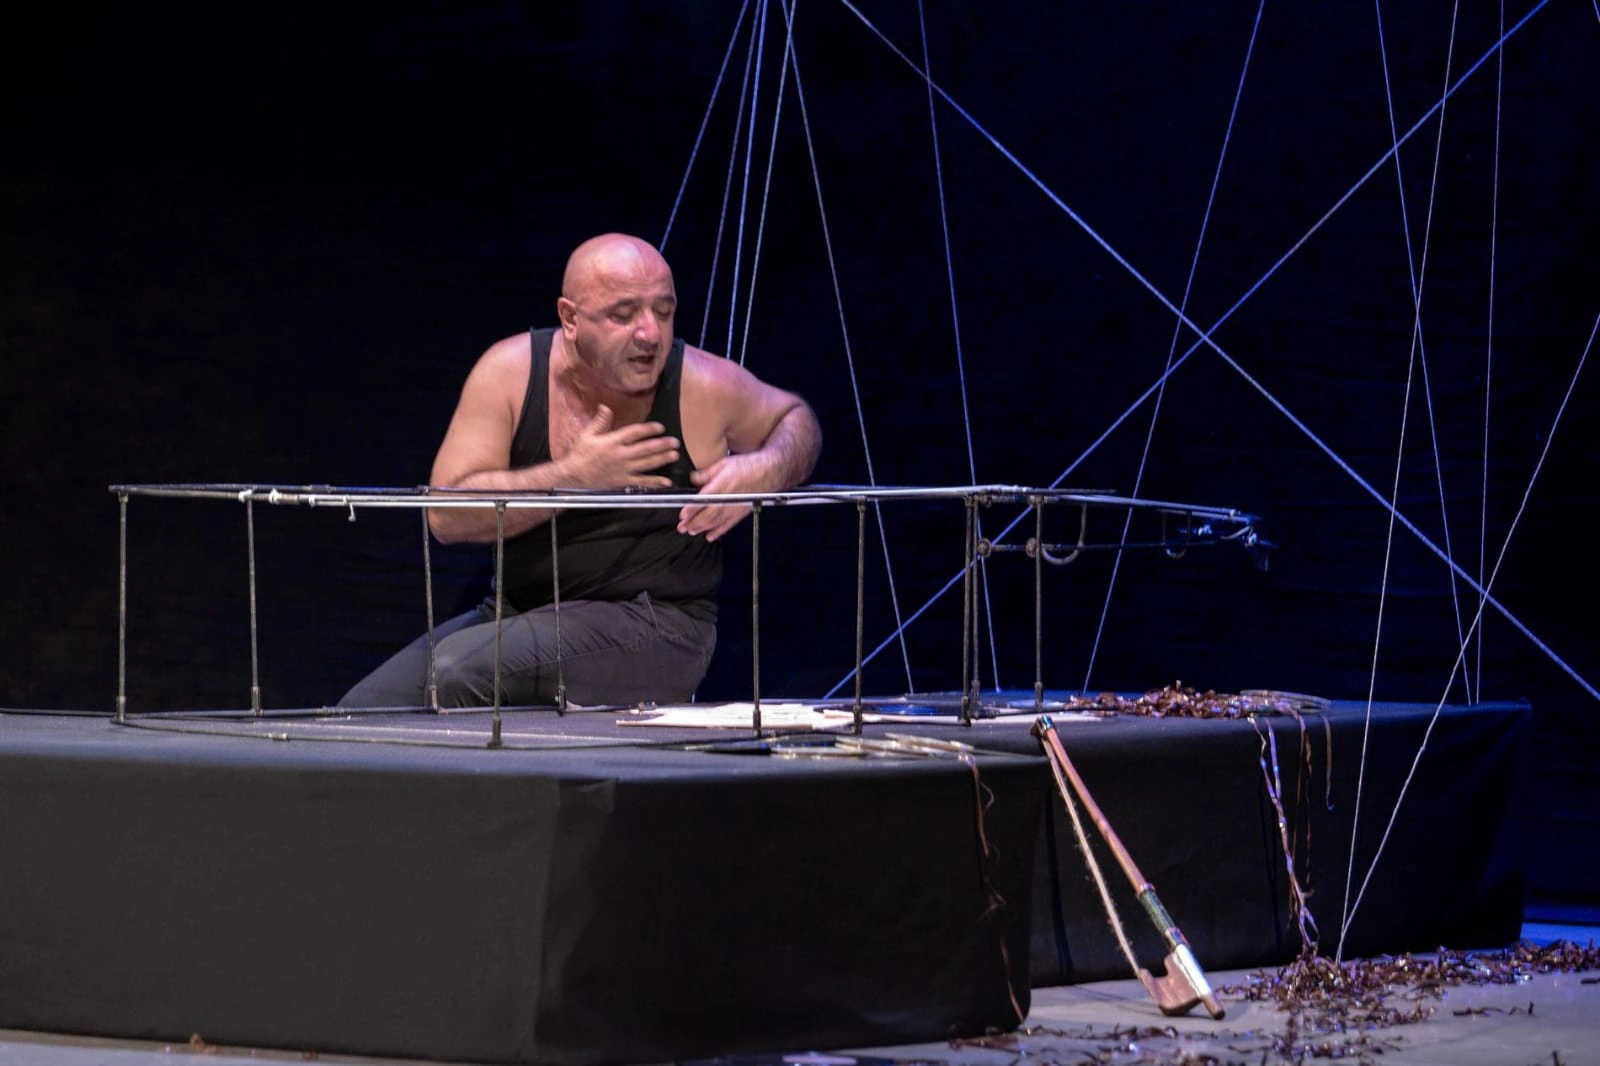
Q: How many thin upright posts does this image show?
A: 10